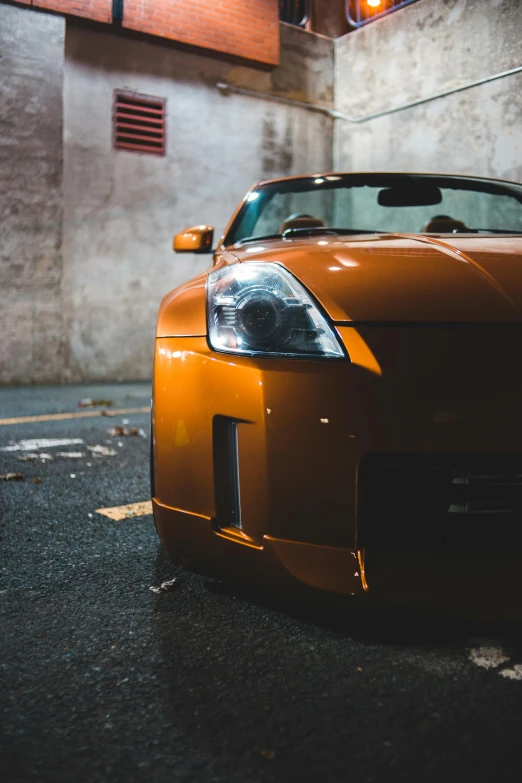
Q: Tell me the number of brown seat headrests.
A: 2